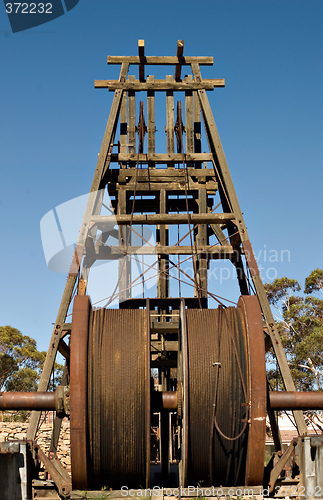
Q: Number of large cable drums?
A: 2